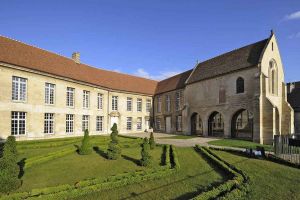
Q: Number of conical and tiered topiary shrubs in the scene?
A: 5